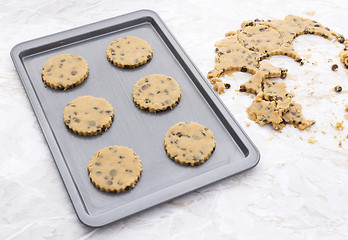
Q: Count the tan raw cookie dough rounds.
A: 6